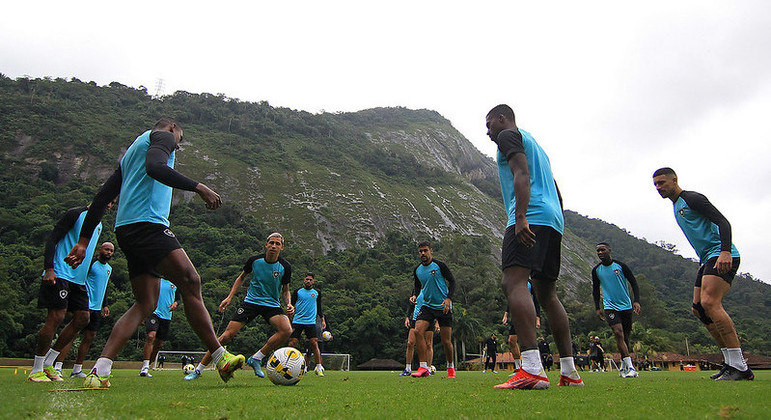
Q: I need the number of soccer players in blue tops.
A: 12